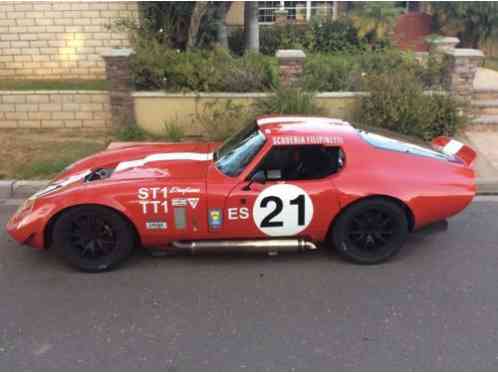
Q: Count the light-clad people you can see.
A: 0